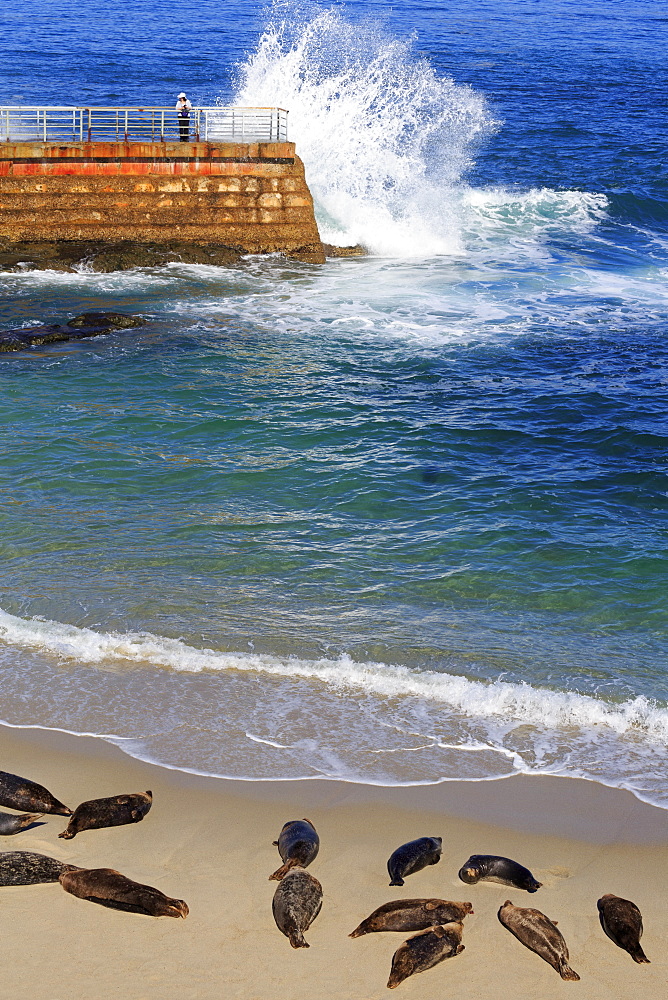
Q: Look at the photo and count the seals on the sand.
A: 13